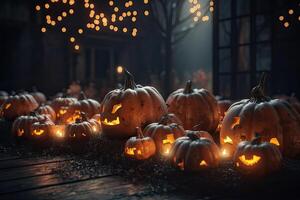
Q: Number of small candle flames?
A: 4